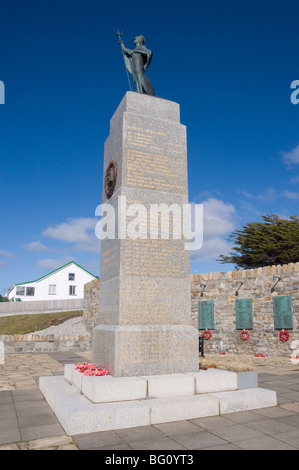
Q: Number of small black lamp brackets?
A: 3